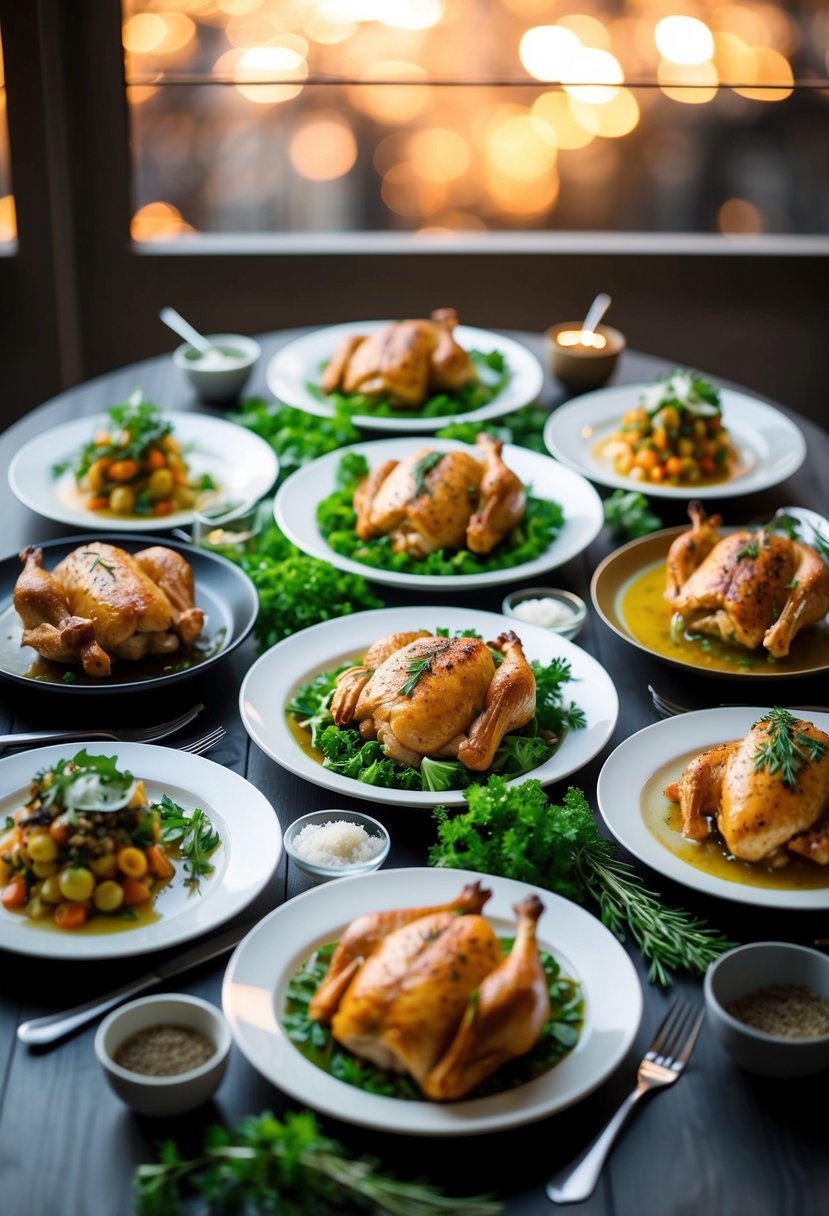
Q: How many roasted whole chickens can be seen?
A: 7